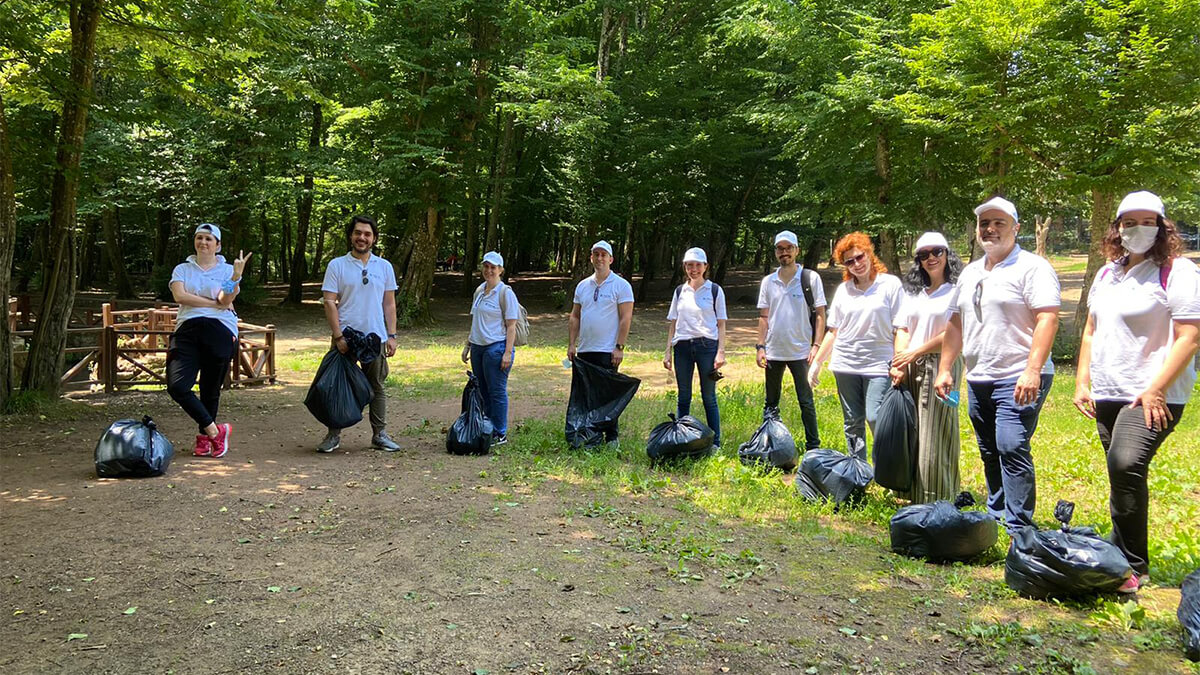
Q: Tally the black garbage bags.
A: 11